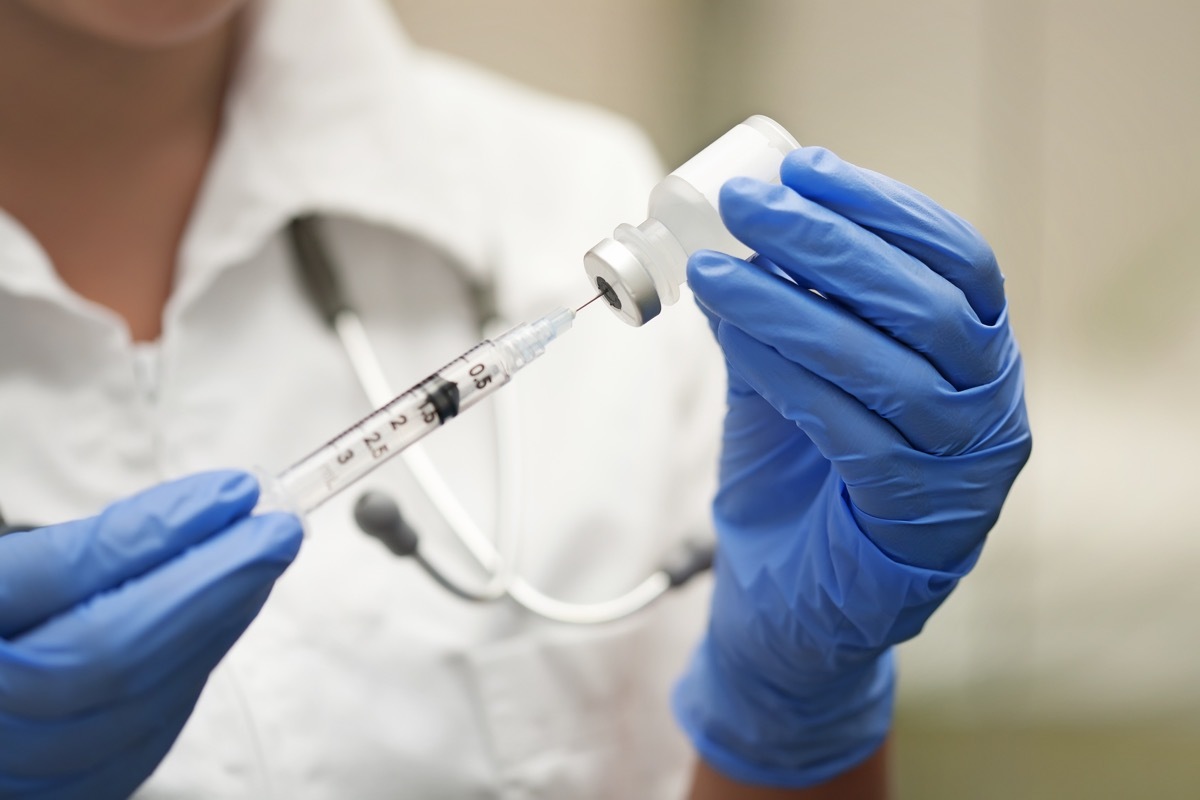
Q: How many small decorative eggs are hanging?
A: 0